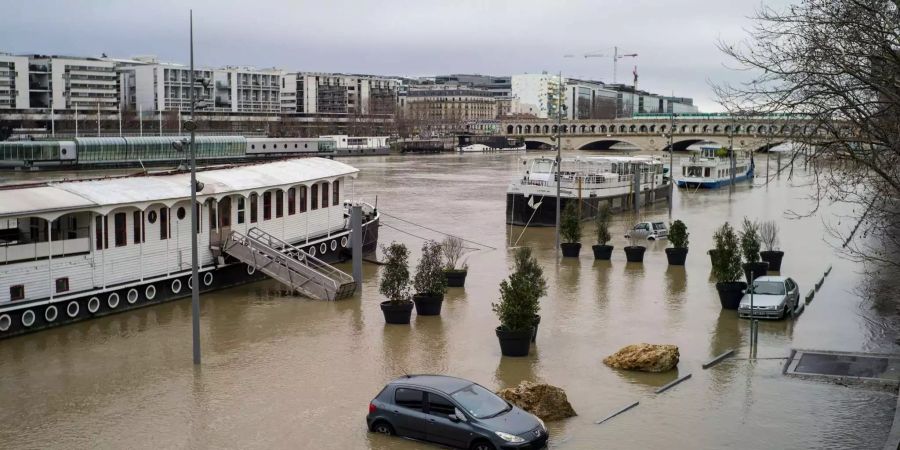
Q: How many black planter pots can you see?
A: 13